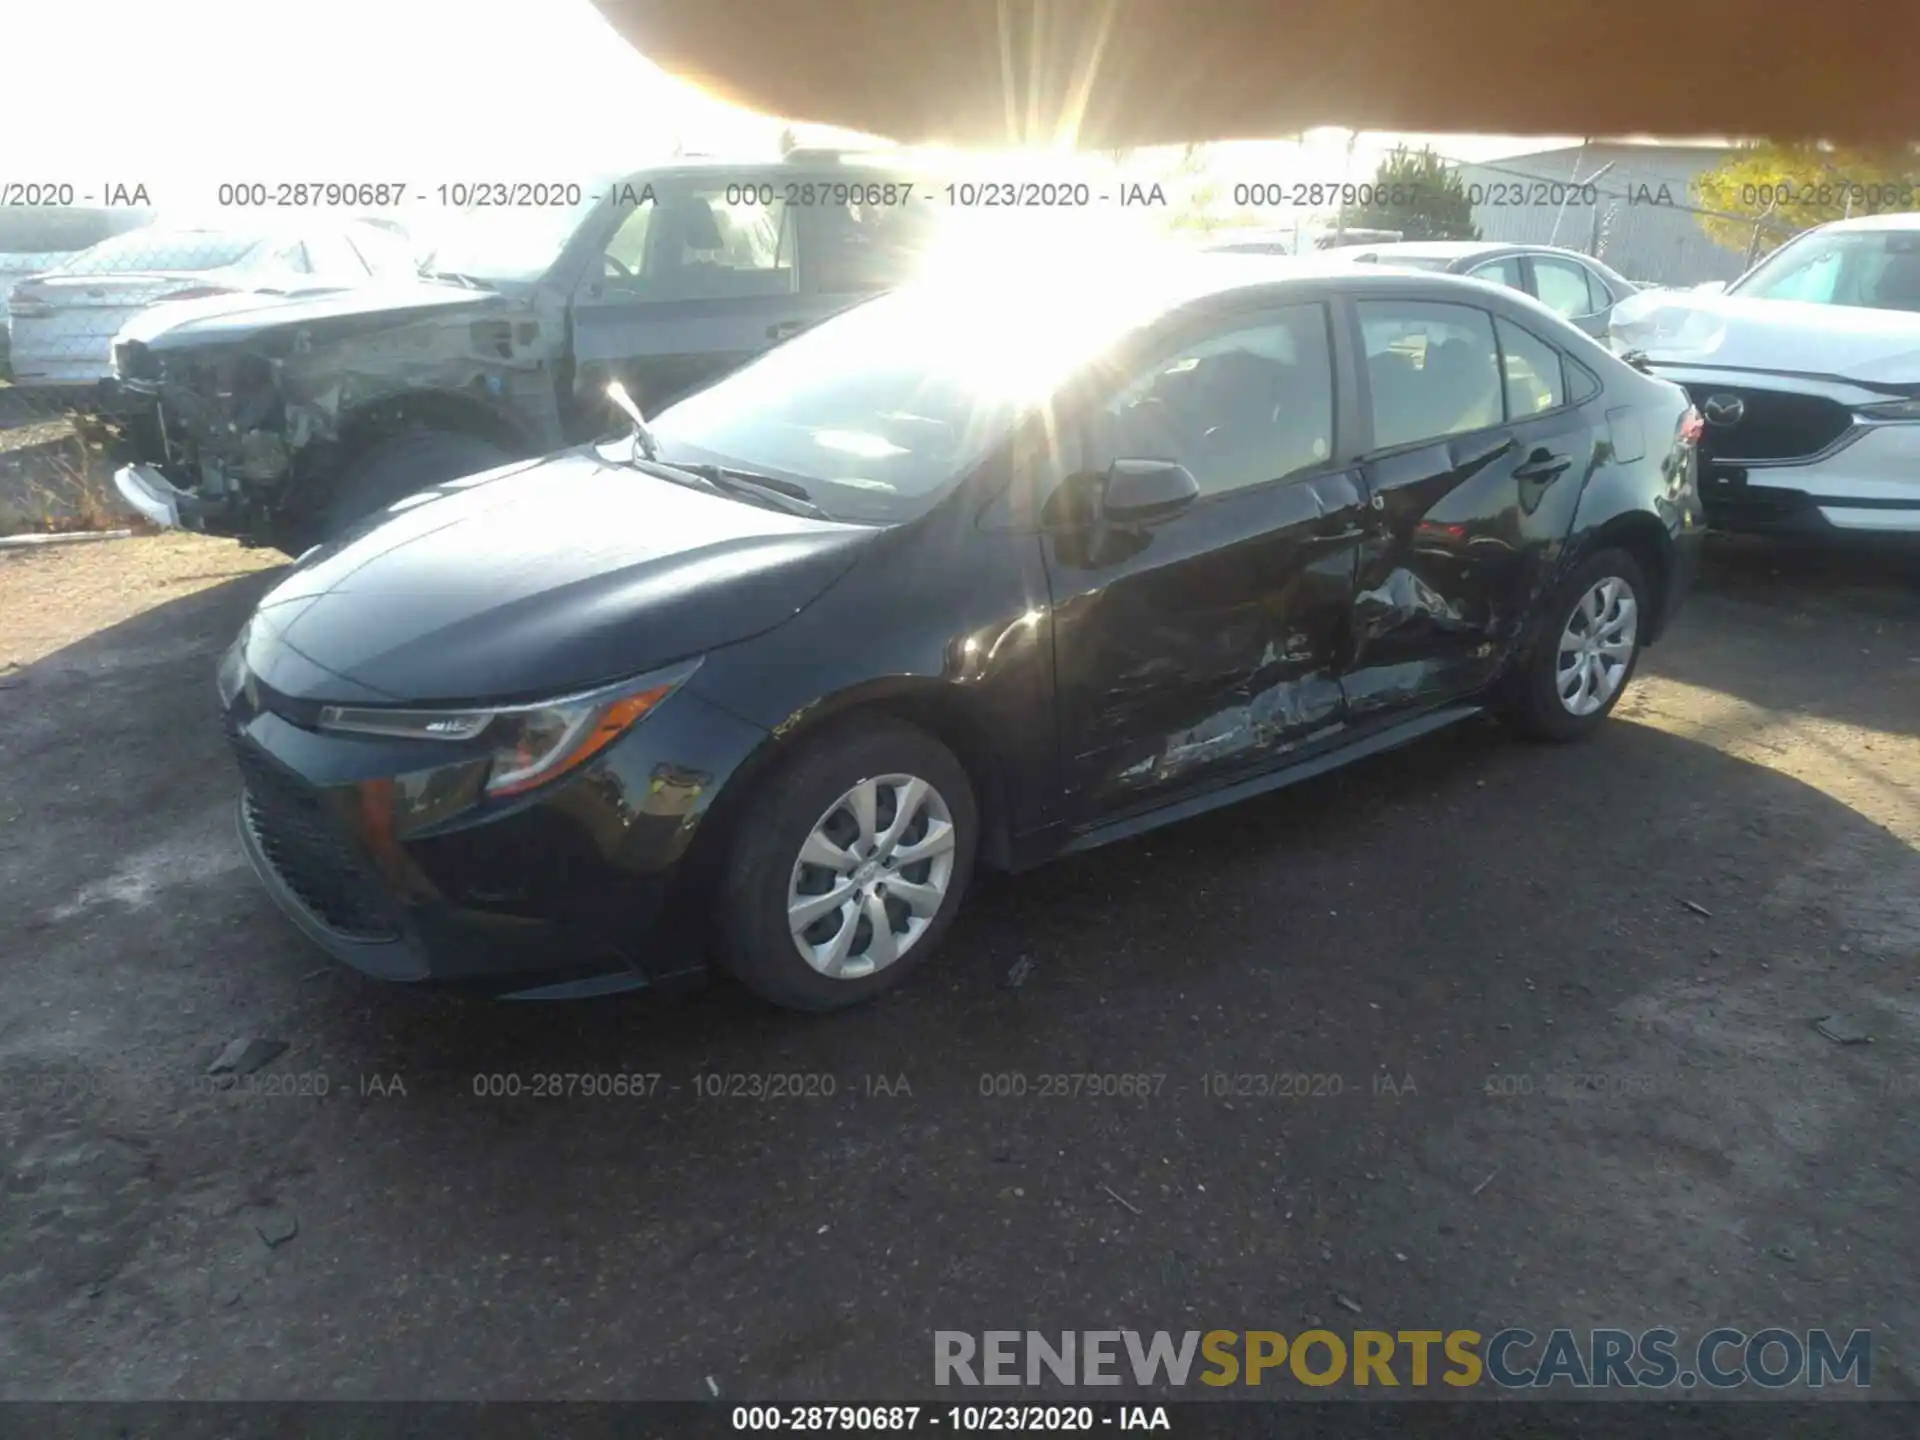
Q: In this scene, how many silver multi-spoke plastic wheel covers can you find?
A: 2